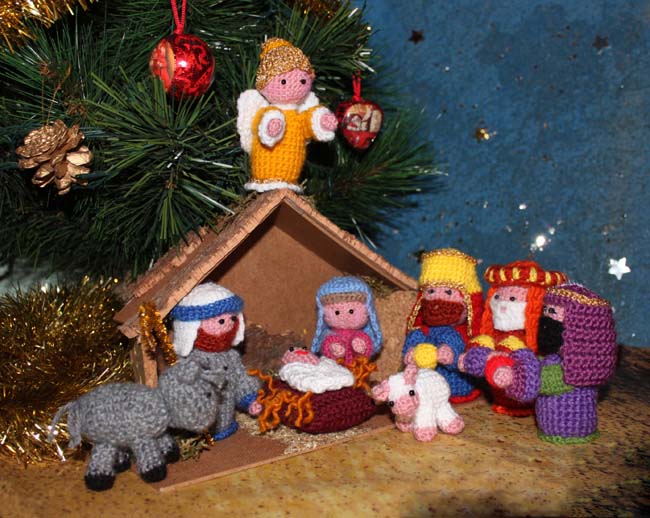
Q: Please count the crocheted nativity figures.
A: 9